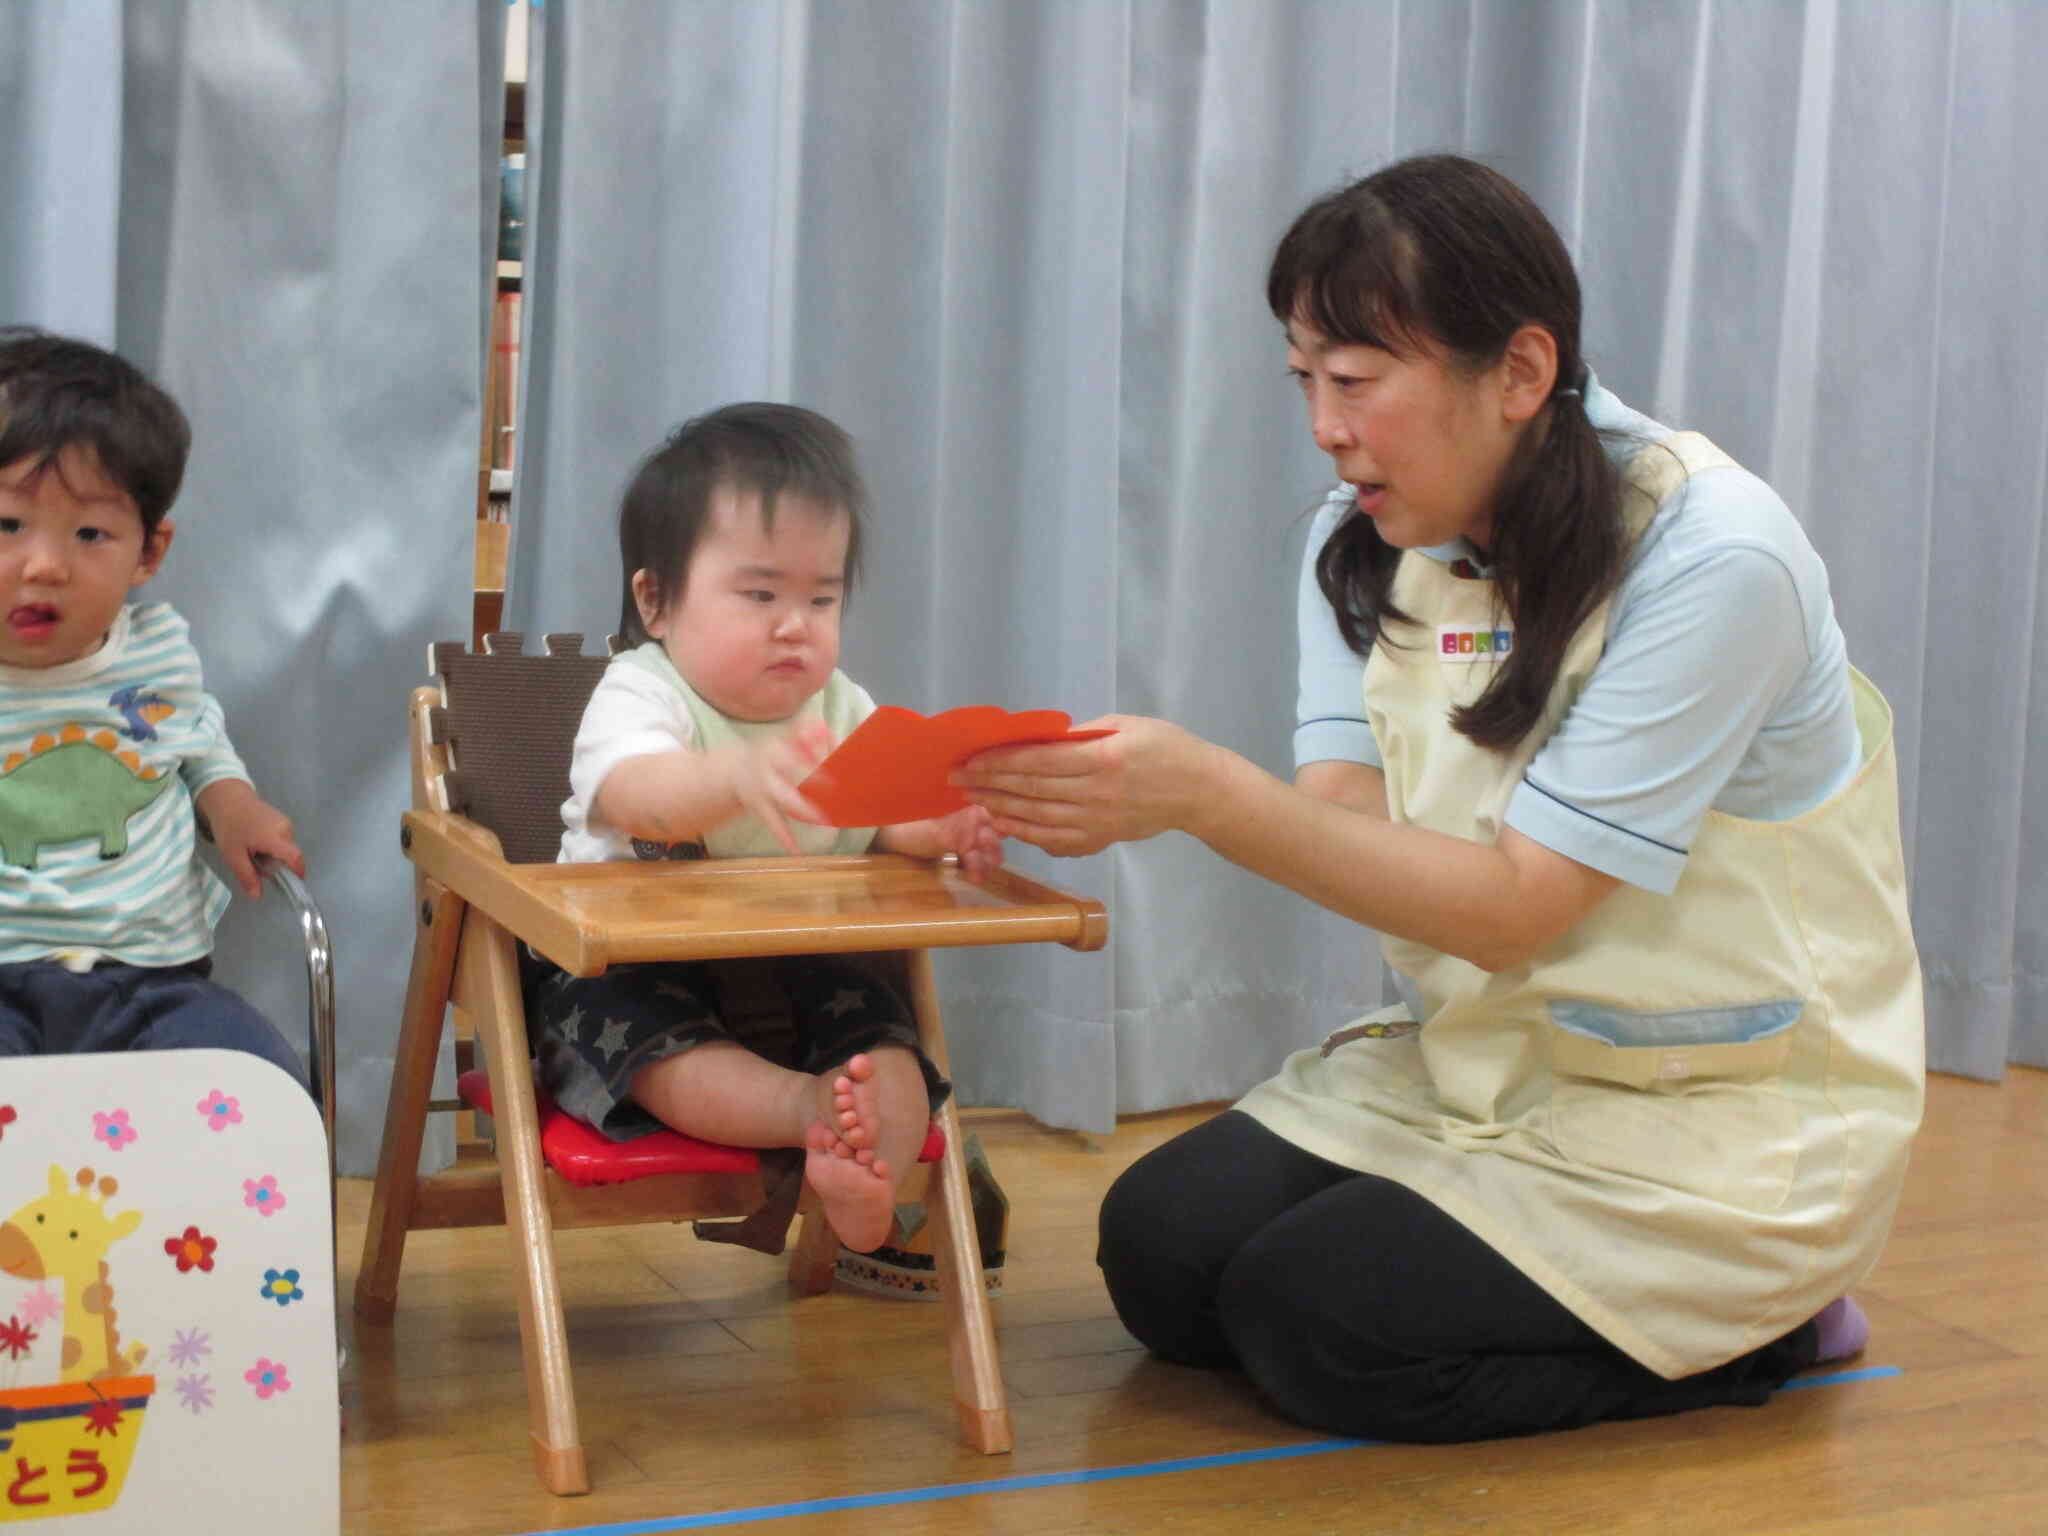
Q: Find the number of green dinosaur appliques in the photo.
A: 1